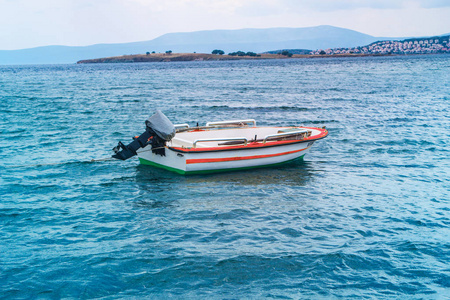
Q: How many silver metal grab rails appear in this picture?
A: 4